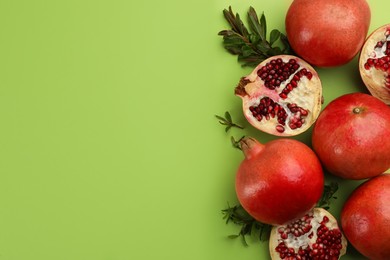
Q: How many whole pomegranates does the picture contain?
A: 4